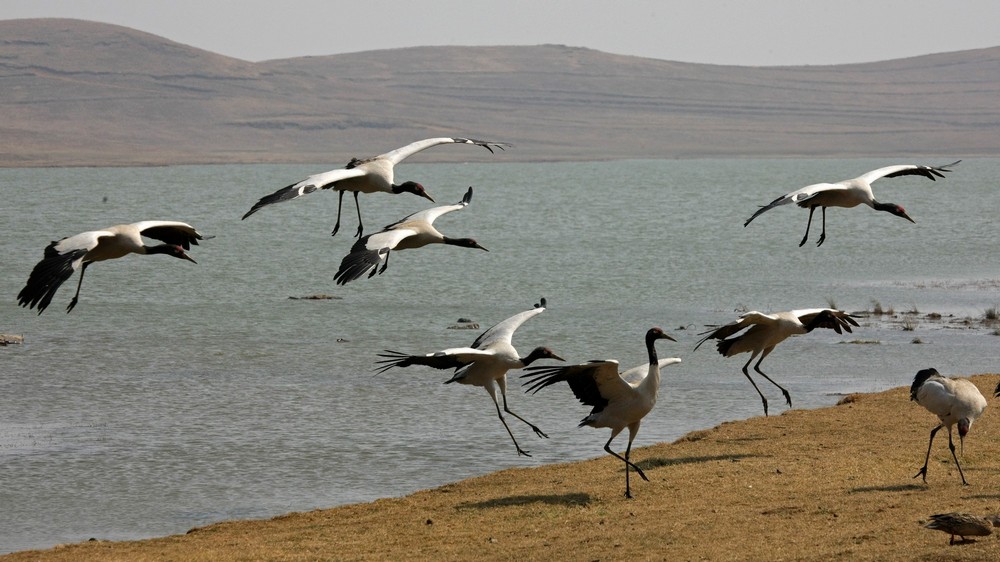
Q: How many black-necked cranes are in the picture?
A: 8